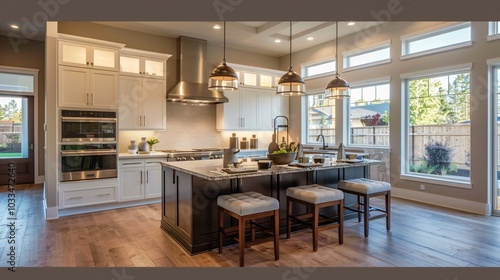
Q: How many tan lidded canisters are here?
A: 3